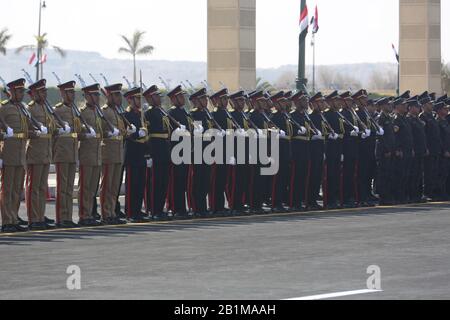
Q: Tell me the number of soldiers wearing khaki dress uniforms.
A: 5